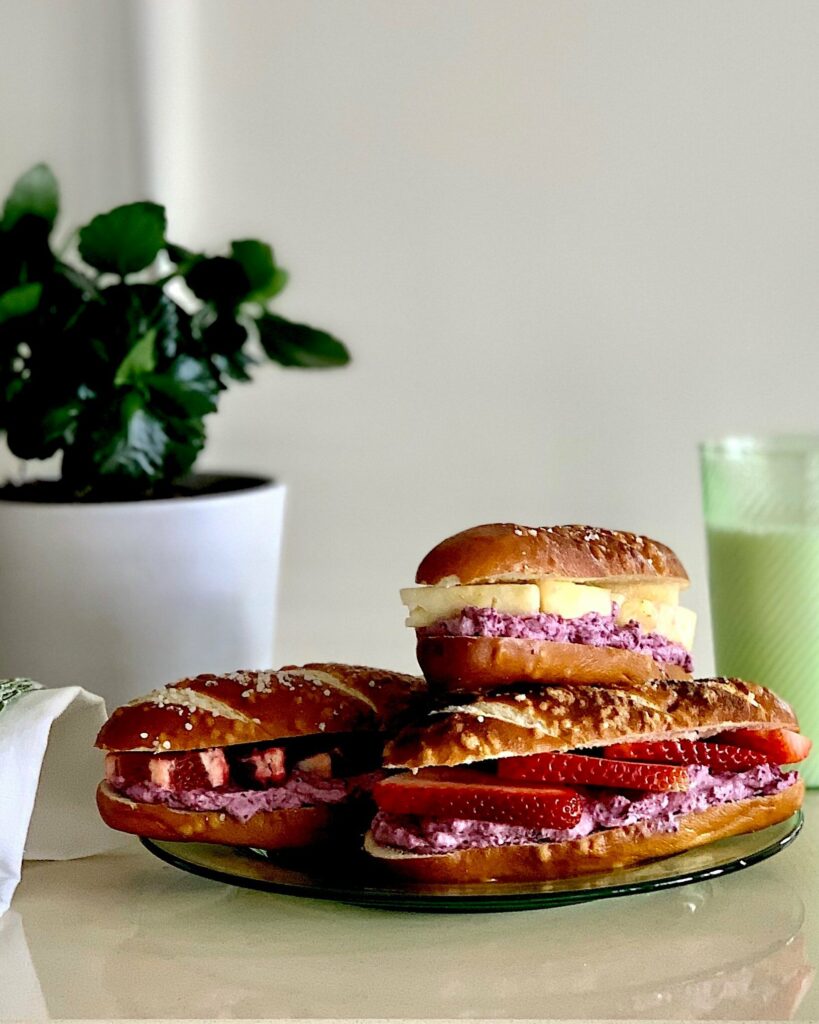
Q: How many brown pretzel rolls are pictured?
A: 3